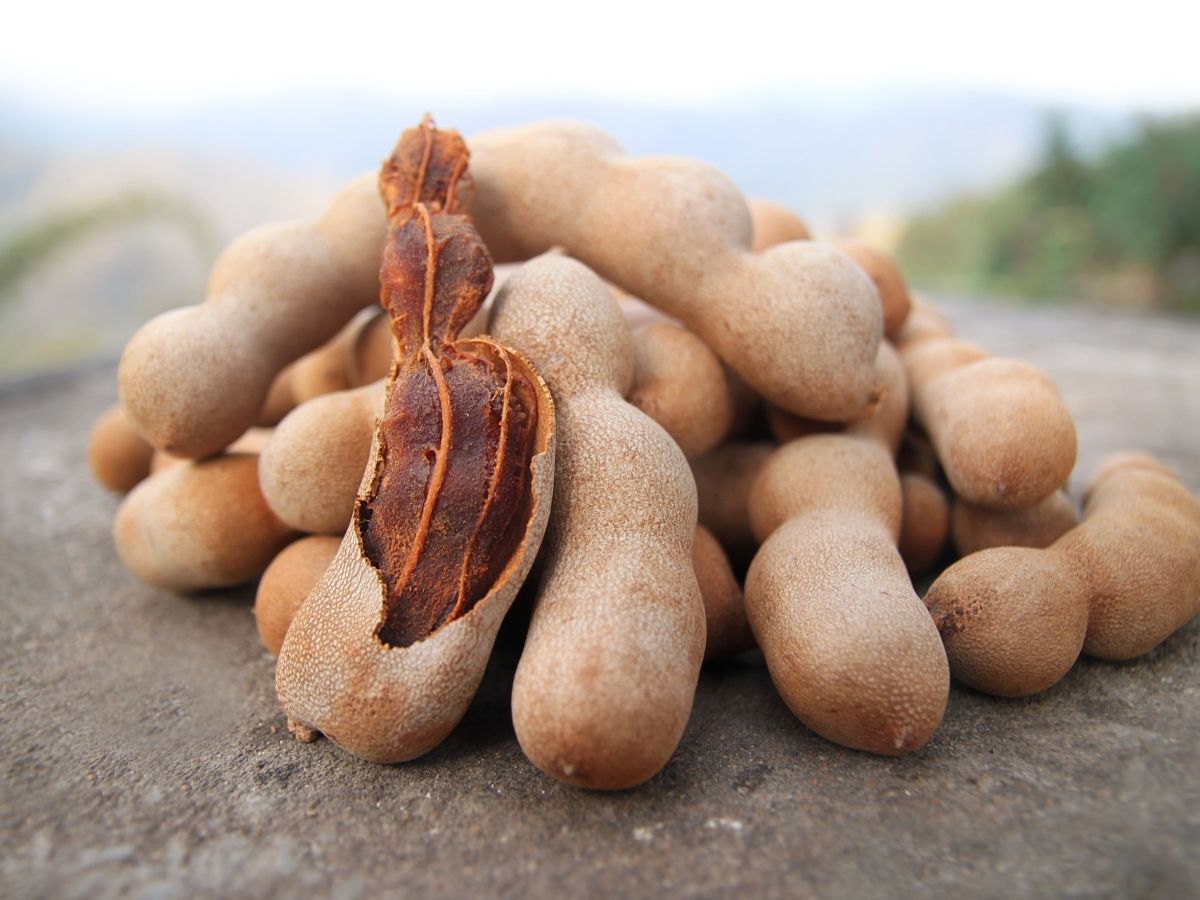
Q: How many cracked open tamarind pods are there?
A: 1